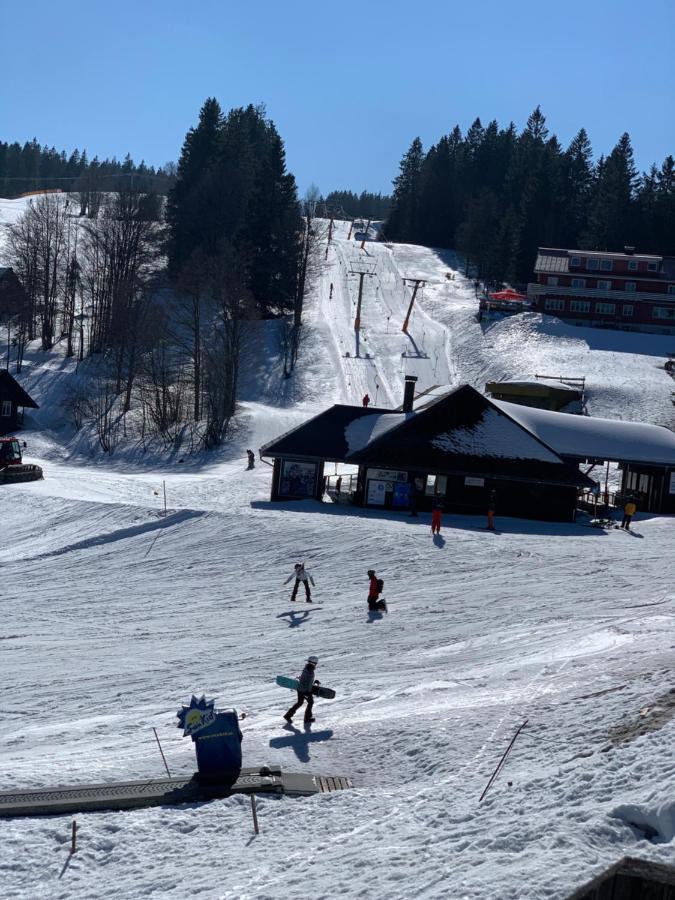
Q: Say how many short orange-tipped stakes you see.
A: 2